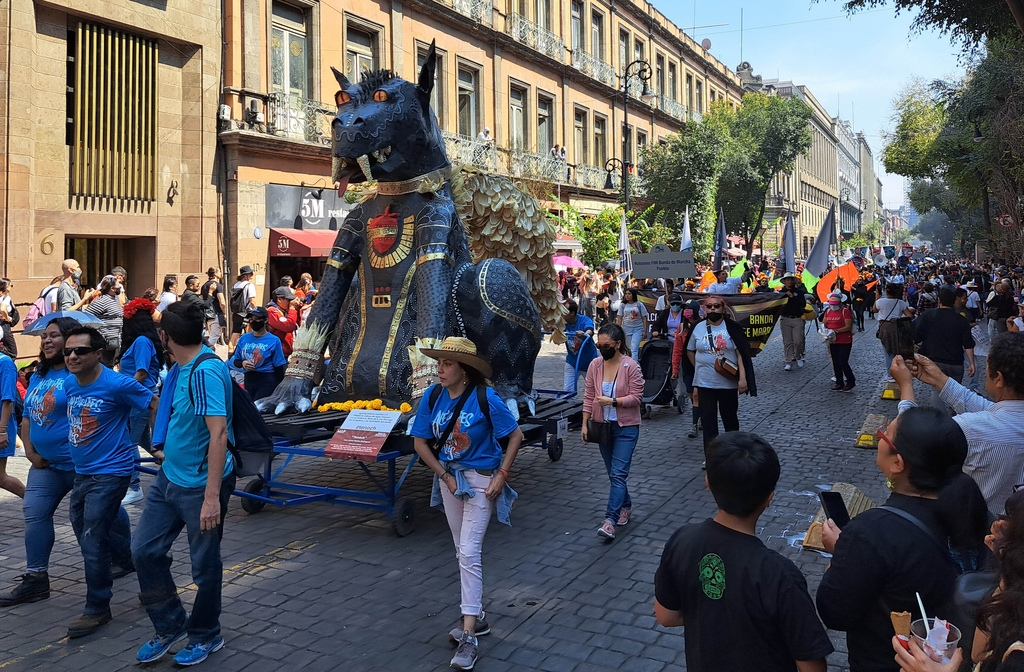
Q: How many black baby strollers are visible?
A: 1